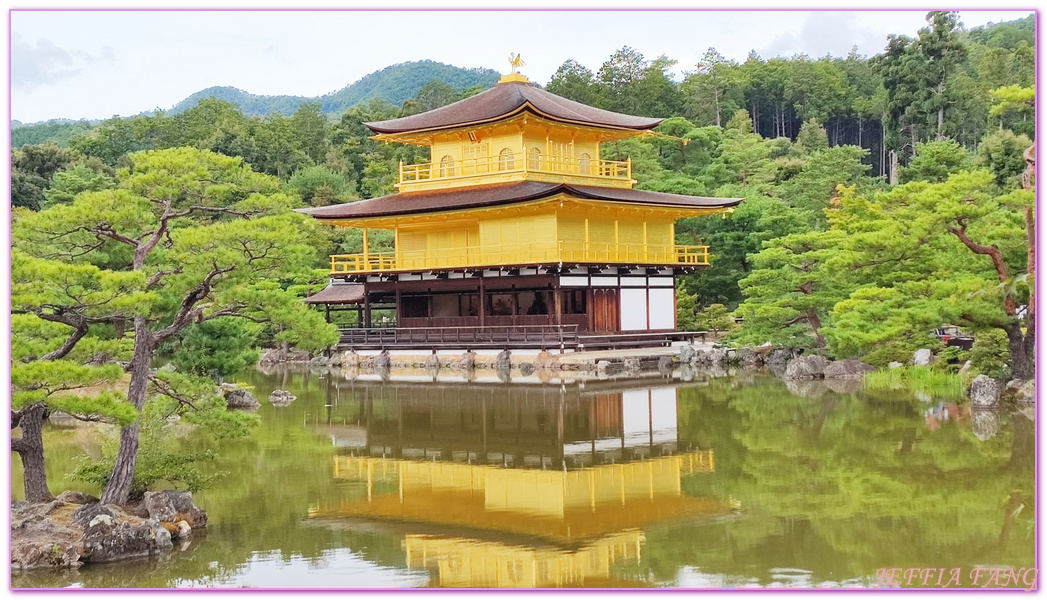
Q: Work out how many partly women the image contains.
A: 0